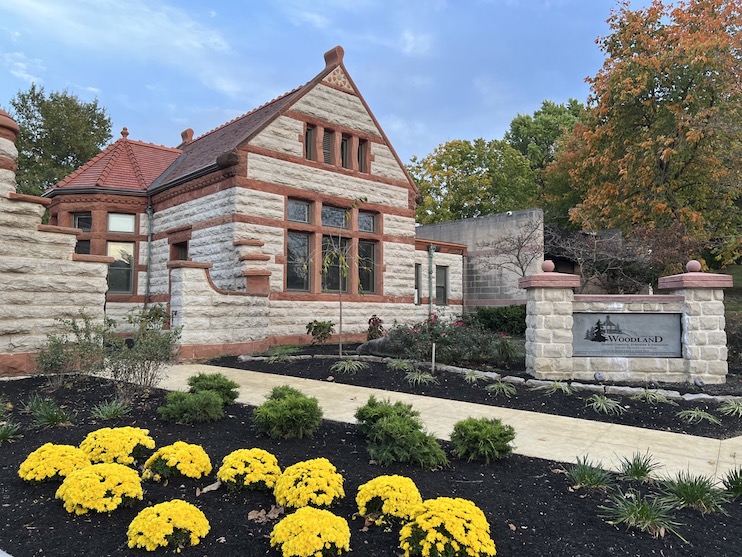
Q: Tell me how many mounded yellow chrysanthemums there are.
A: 10